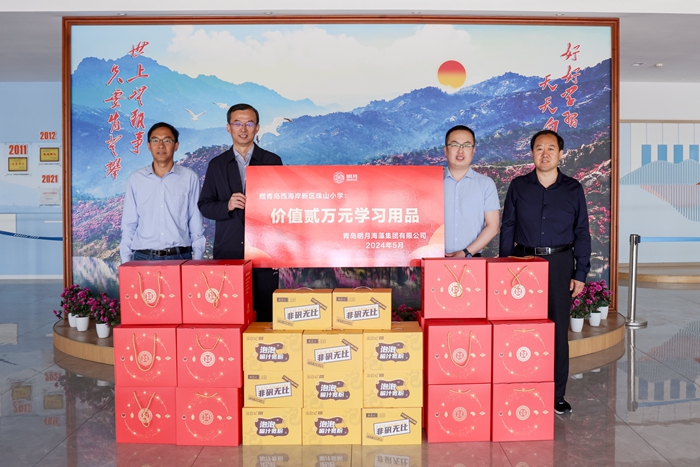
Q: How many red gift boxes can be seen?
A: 12